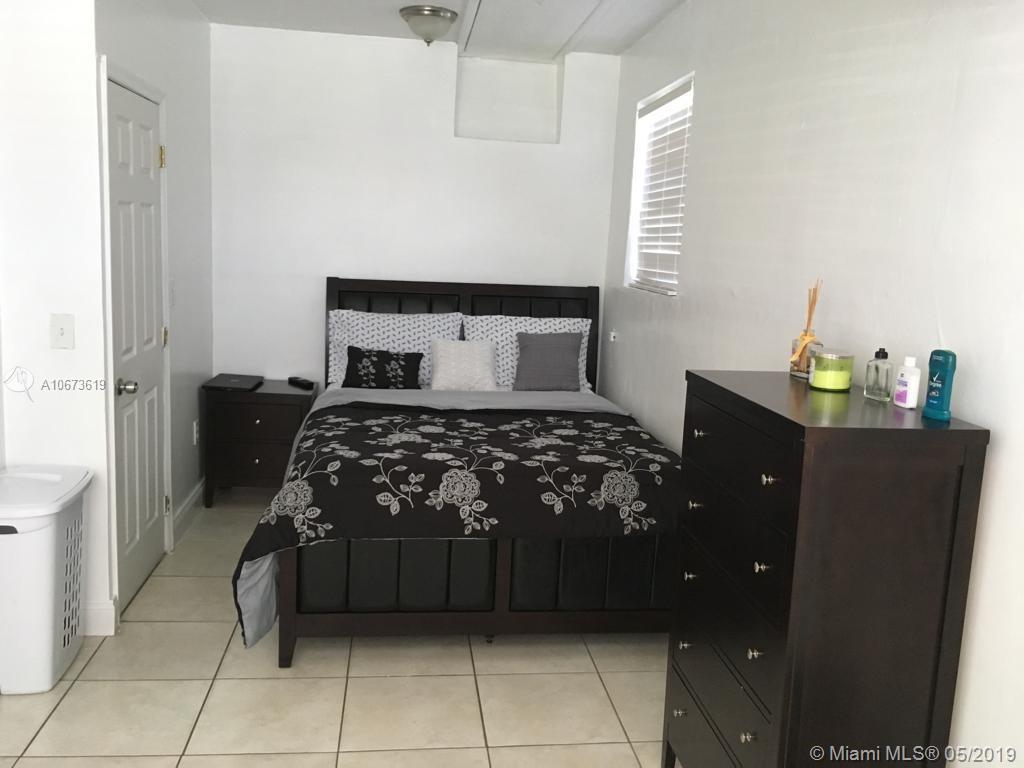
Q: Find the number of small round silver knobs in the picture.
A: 11